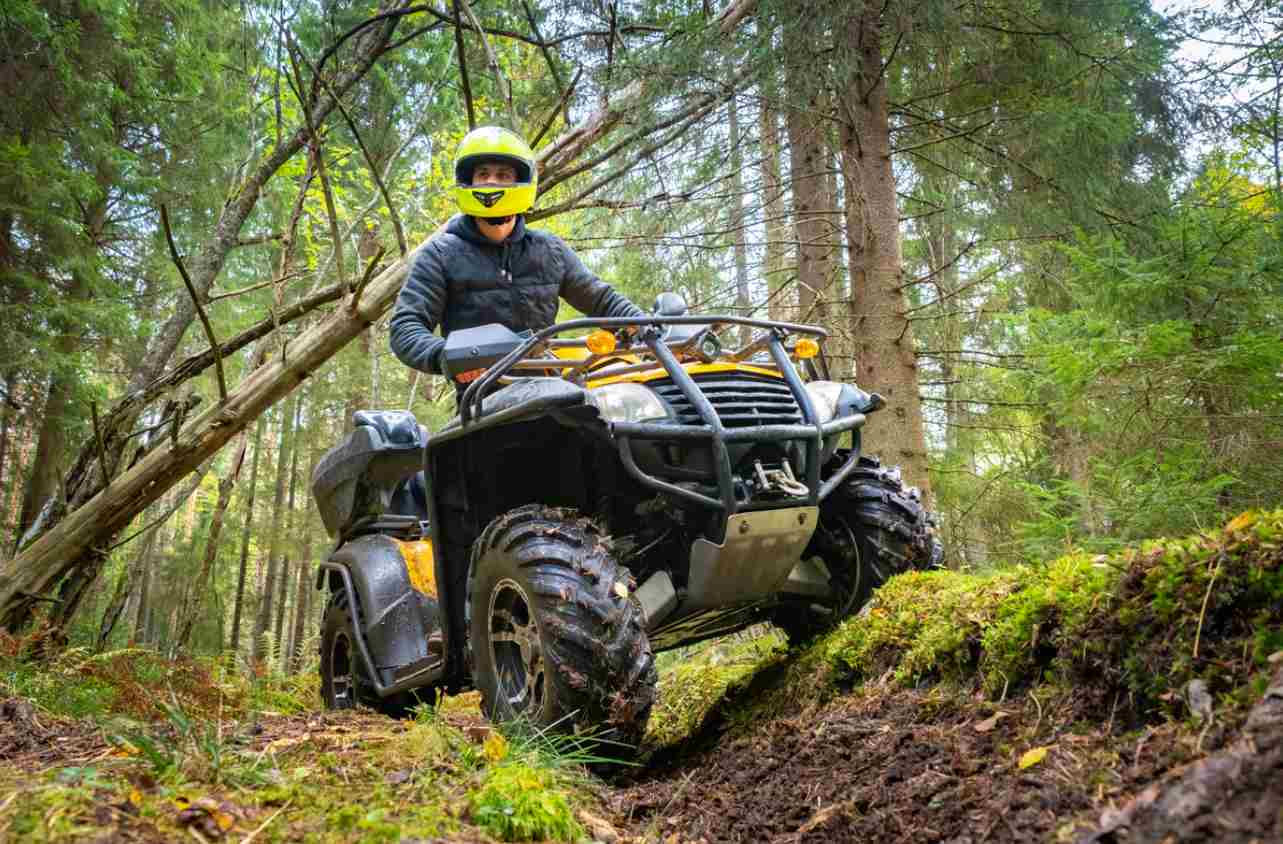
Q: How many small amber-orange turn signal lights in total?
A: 2